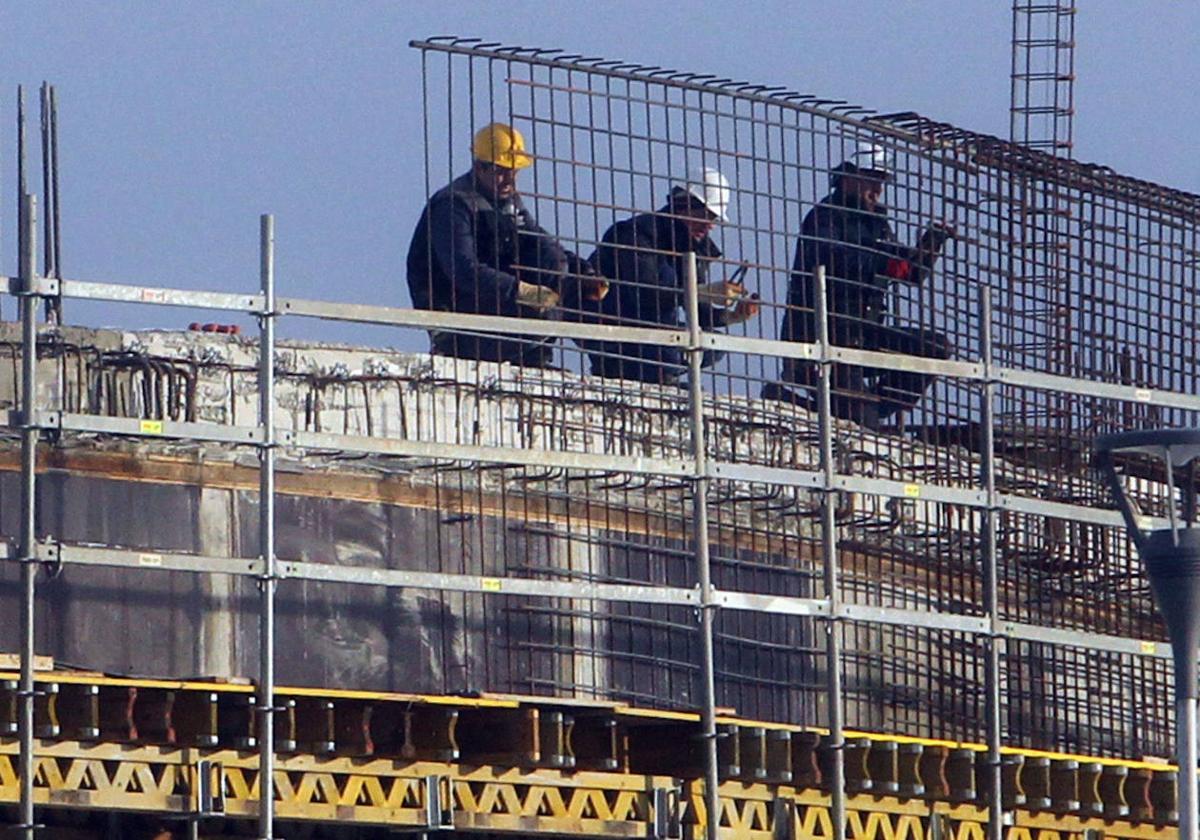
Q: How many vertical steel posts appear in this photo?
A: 5